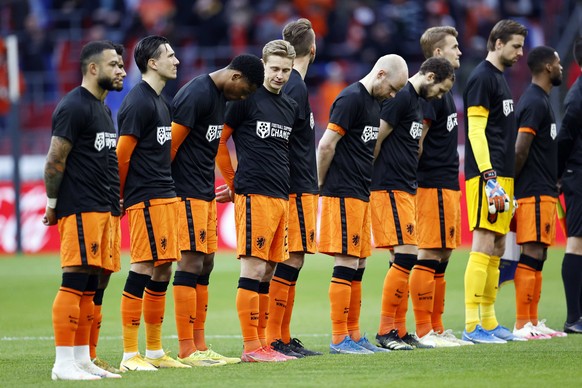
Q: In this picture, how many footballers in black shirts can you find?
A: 11